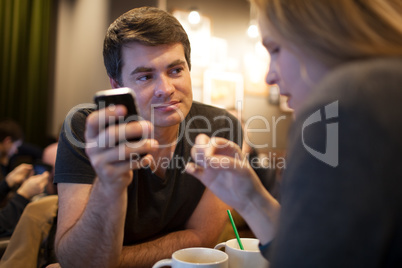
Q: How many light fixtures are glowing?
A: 2